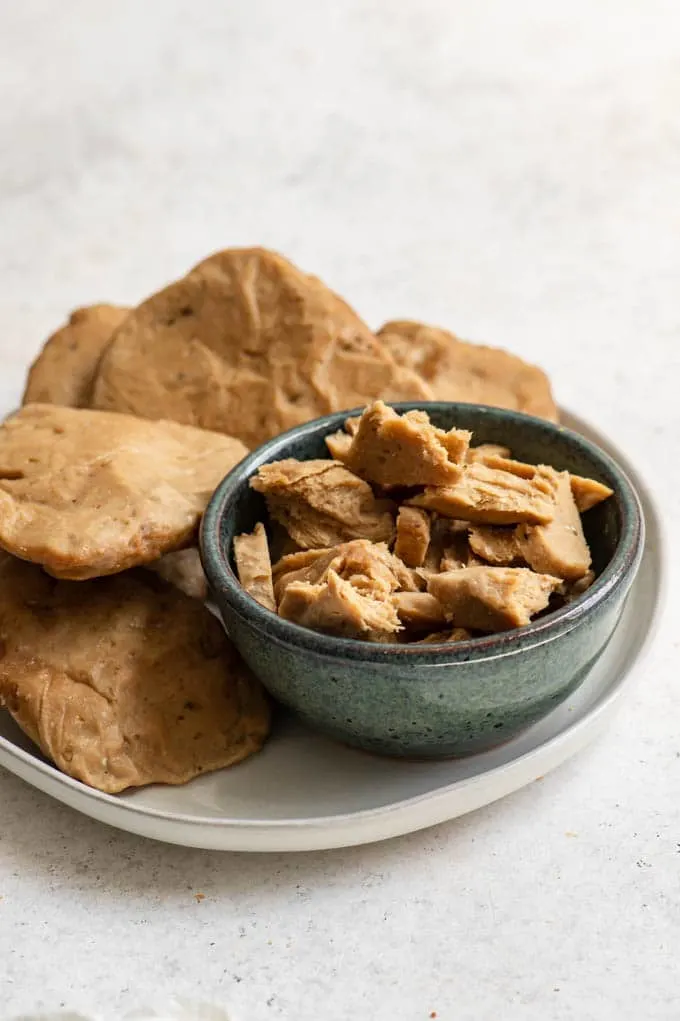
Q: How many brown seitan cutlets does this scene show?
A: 5